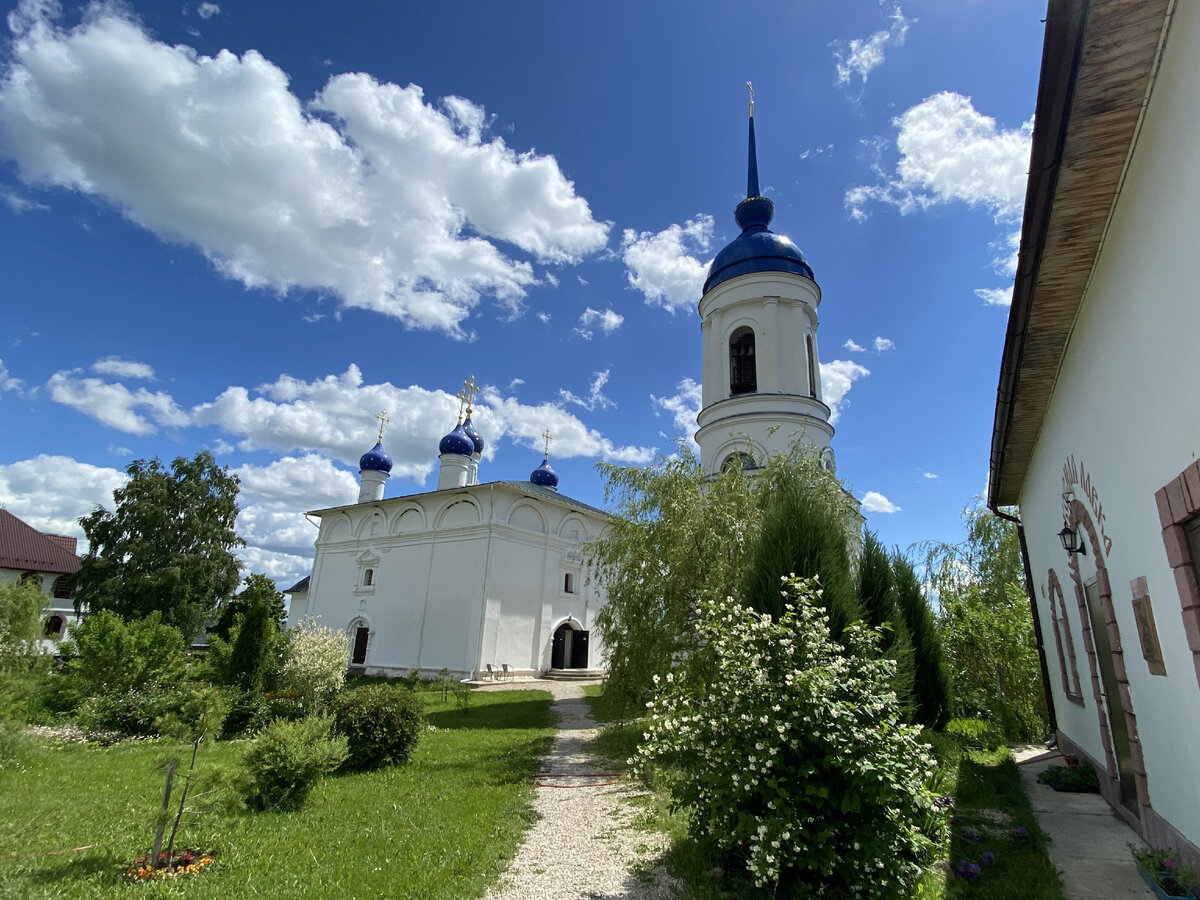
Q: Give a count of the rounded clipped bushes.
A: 2